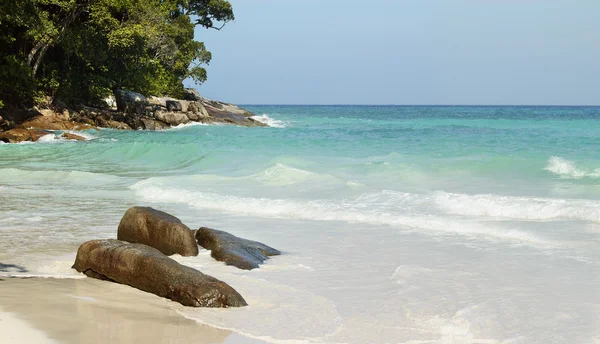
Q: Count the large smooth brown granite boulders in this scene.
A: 3